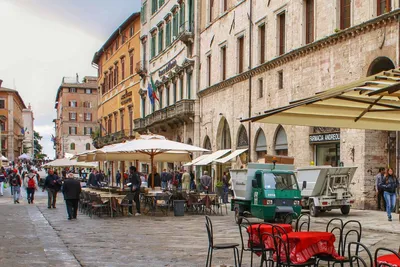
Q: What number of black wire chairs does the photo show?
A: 9